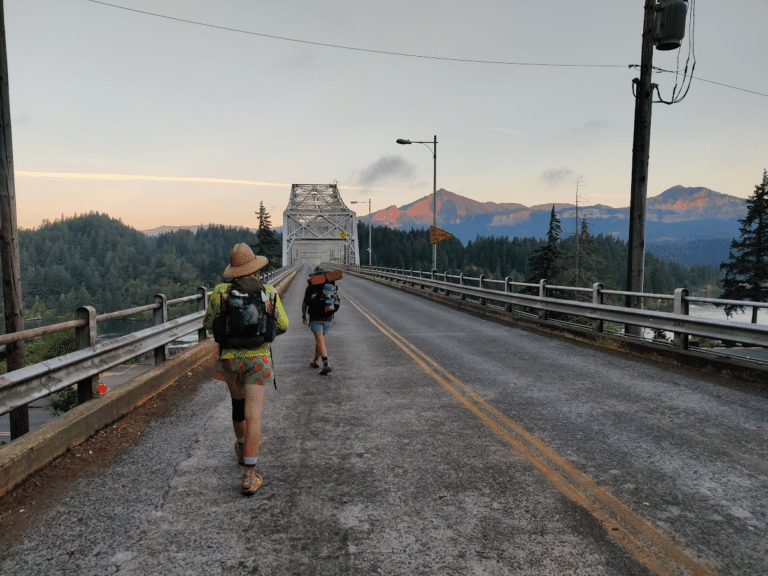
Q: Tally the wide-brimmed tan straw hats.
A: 1